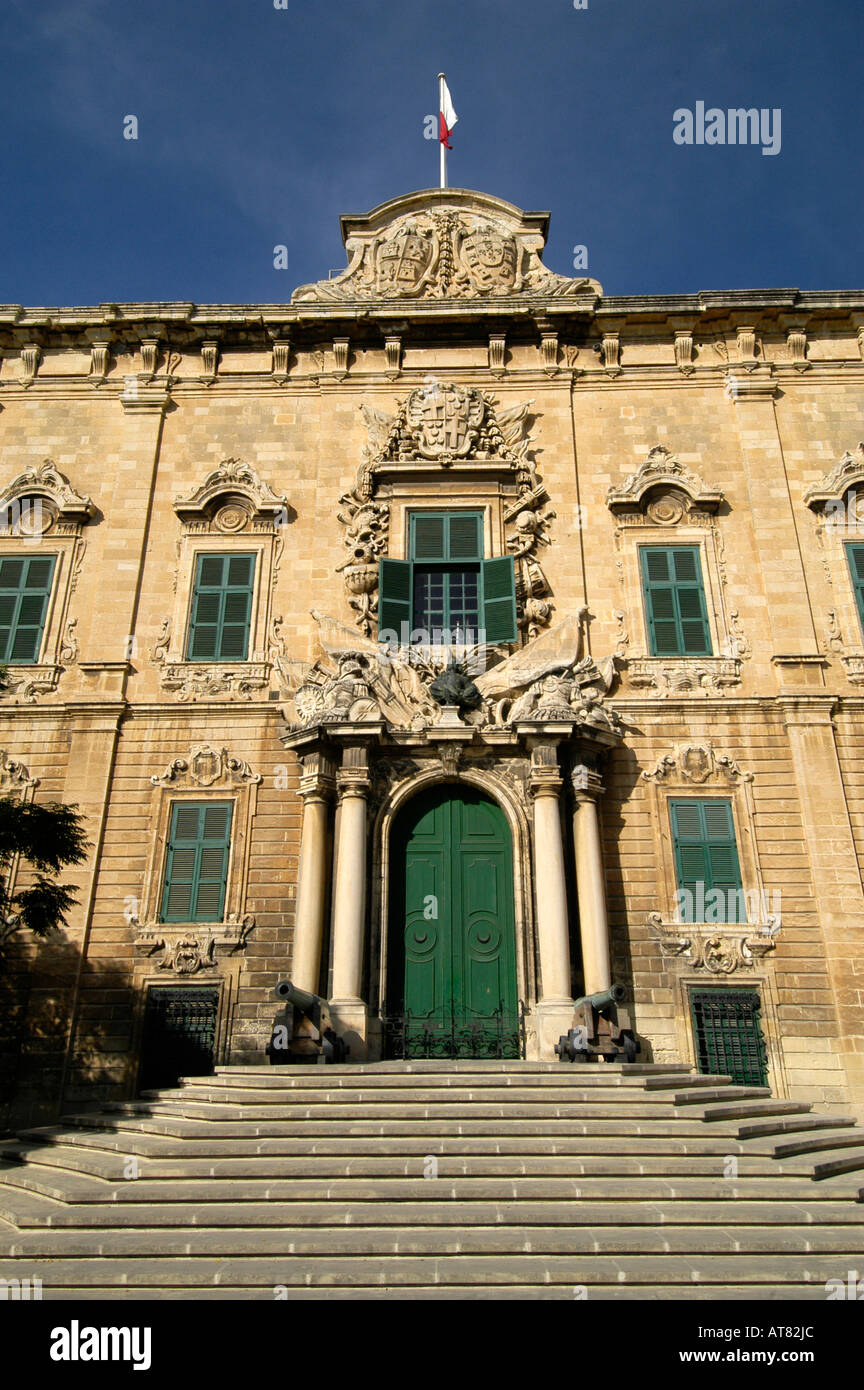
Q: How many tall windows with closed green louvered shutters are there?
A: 6